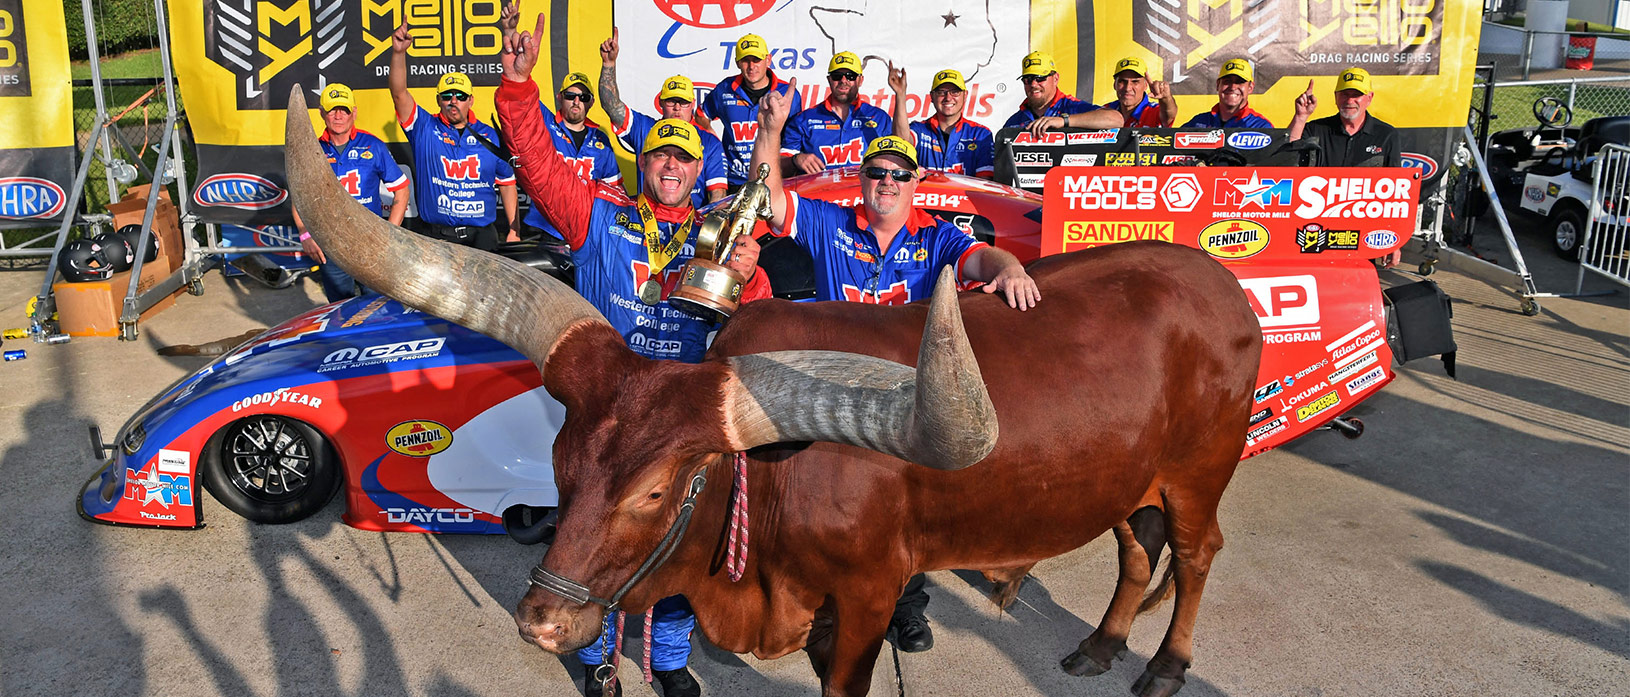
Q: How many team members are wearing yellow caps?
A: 13